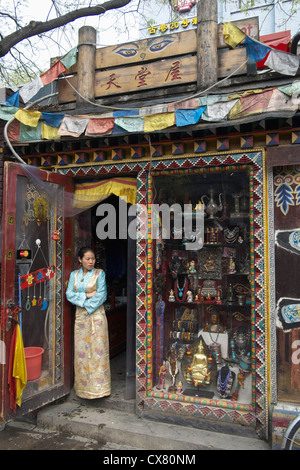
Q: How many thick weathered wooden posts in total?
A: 2